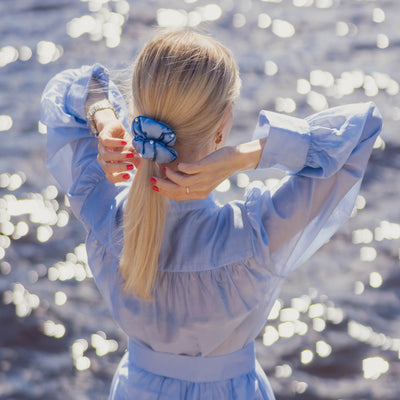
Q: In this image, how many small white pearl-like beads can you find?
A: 3